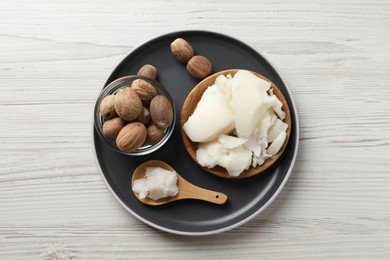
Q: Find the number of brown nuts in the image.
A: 11